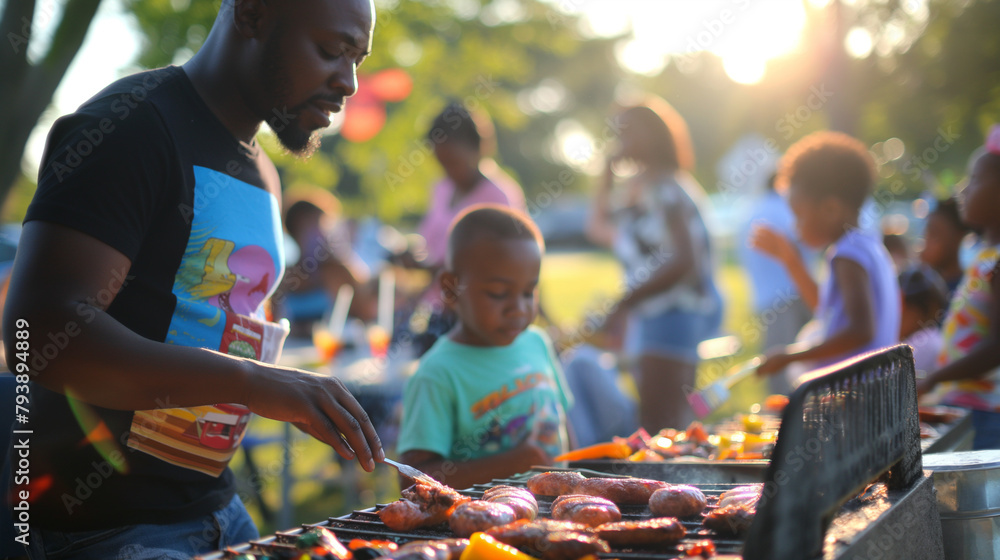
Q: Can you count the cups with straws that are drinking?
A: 2